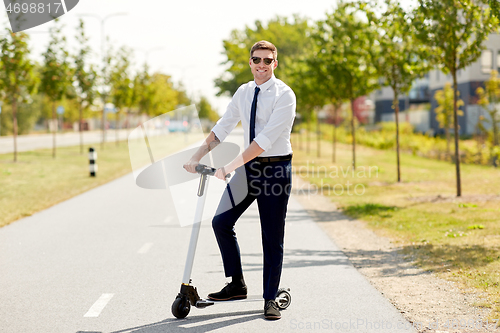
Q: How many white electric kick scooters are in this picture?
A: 1